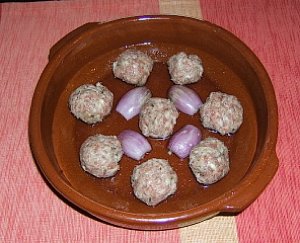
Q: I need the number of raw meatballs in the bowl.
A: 8